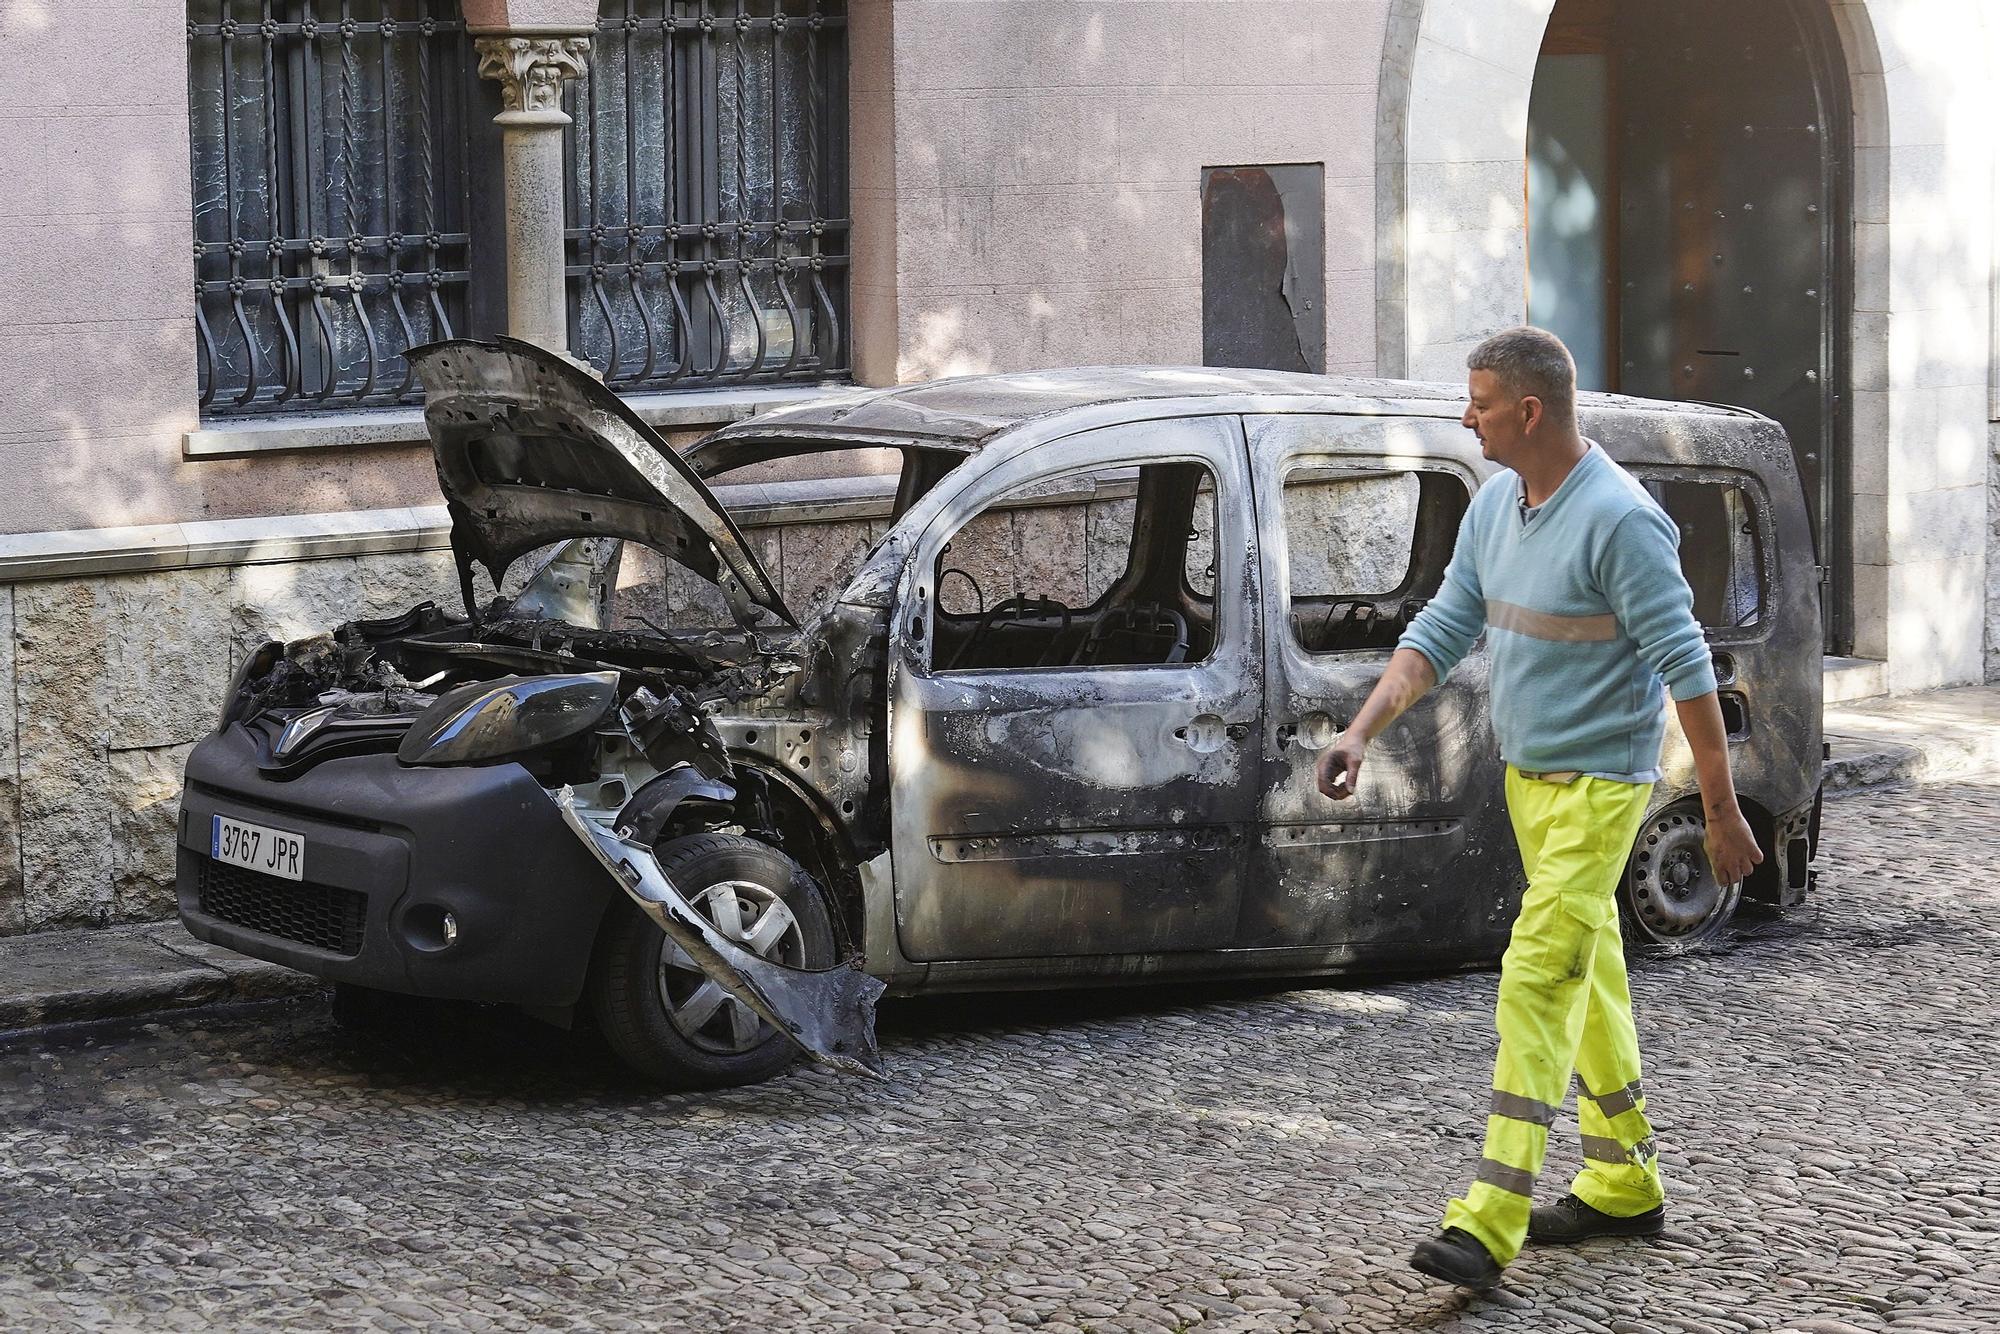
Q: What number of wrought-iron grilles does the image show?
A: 2